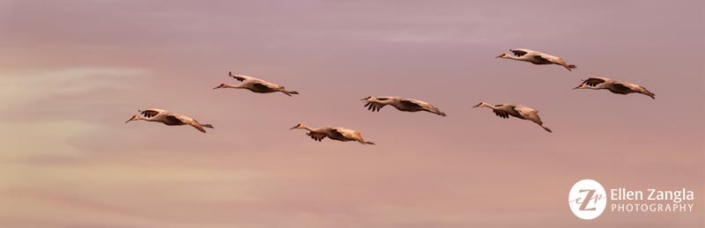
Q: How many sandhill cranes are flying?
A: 7